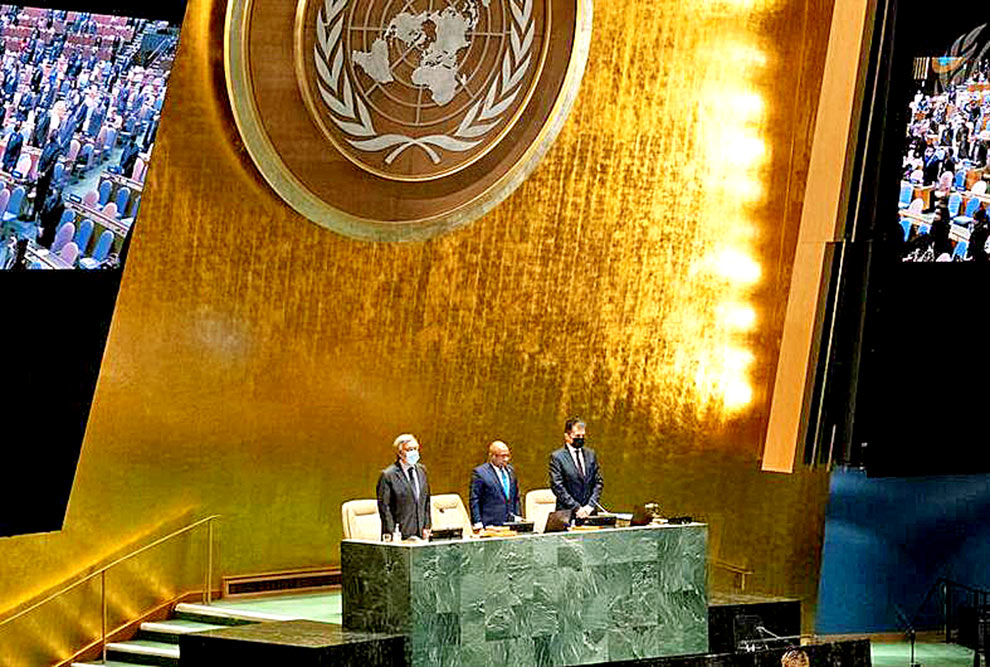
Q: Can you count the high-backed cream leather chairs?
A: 3